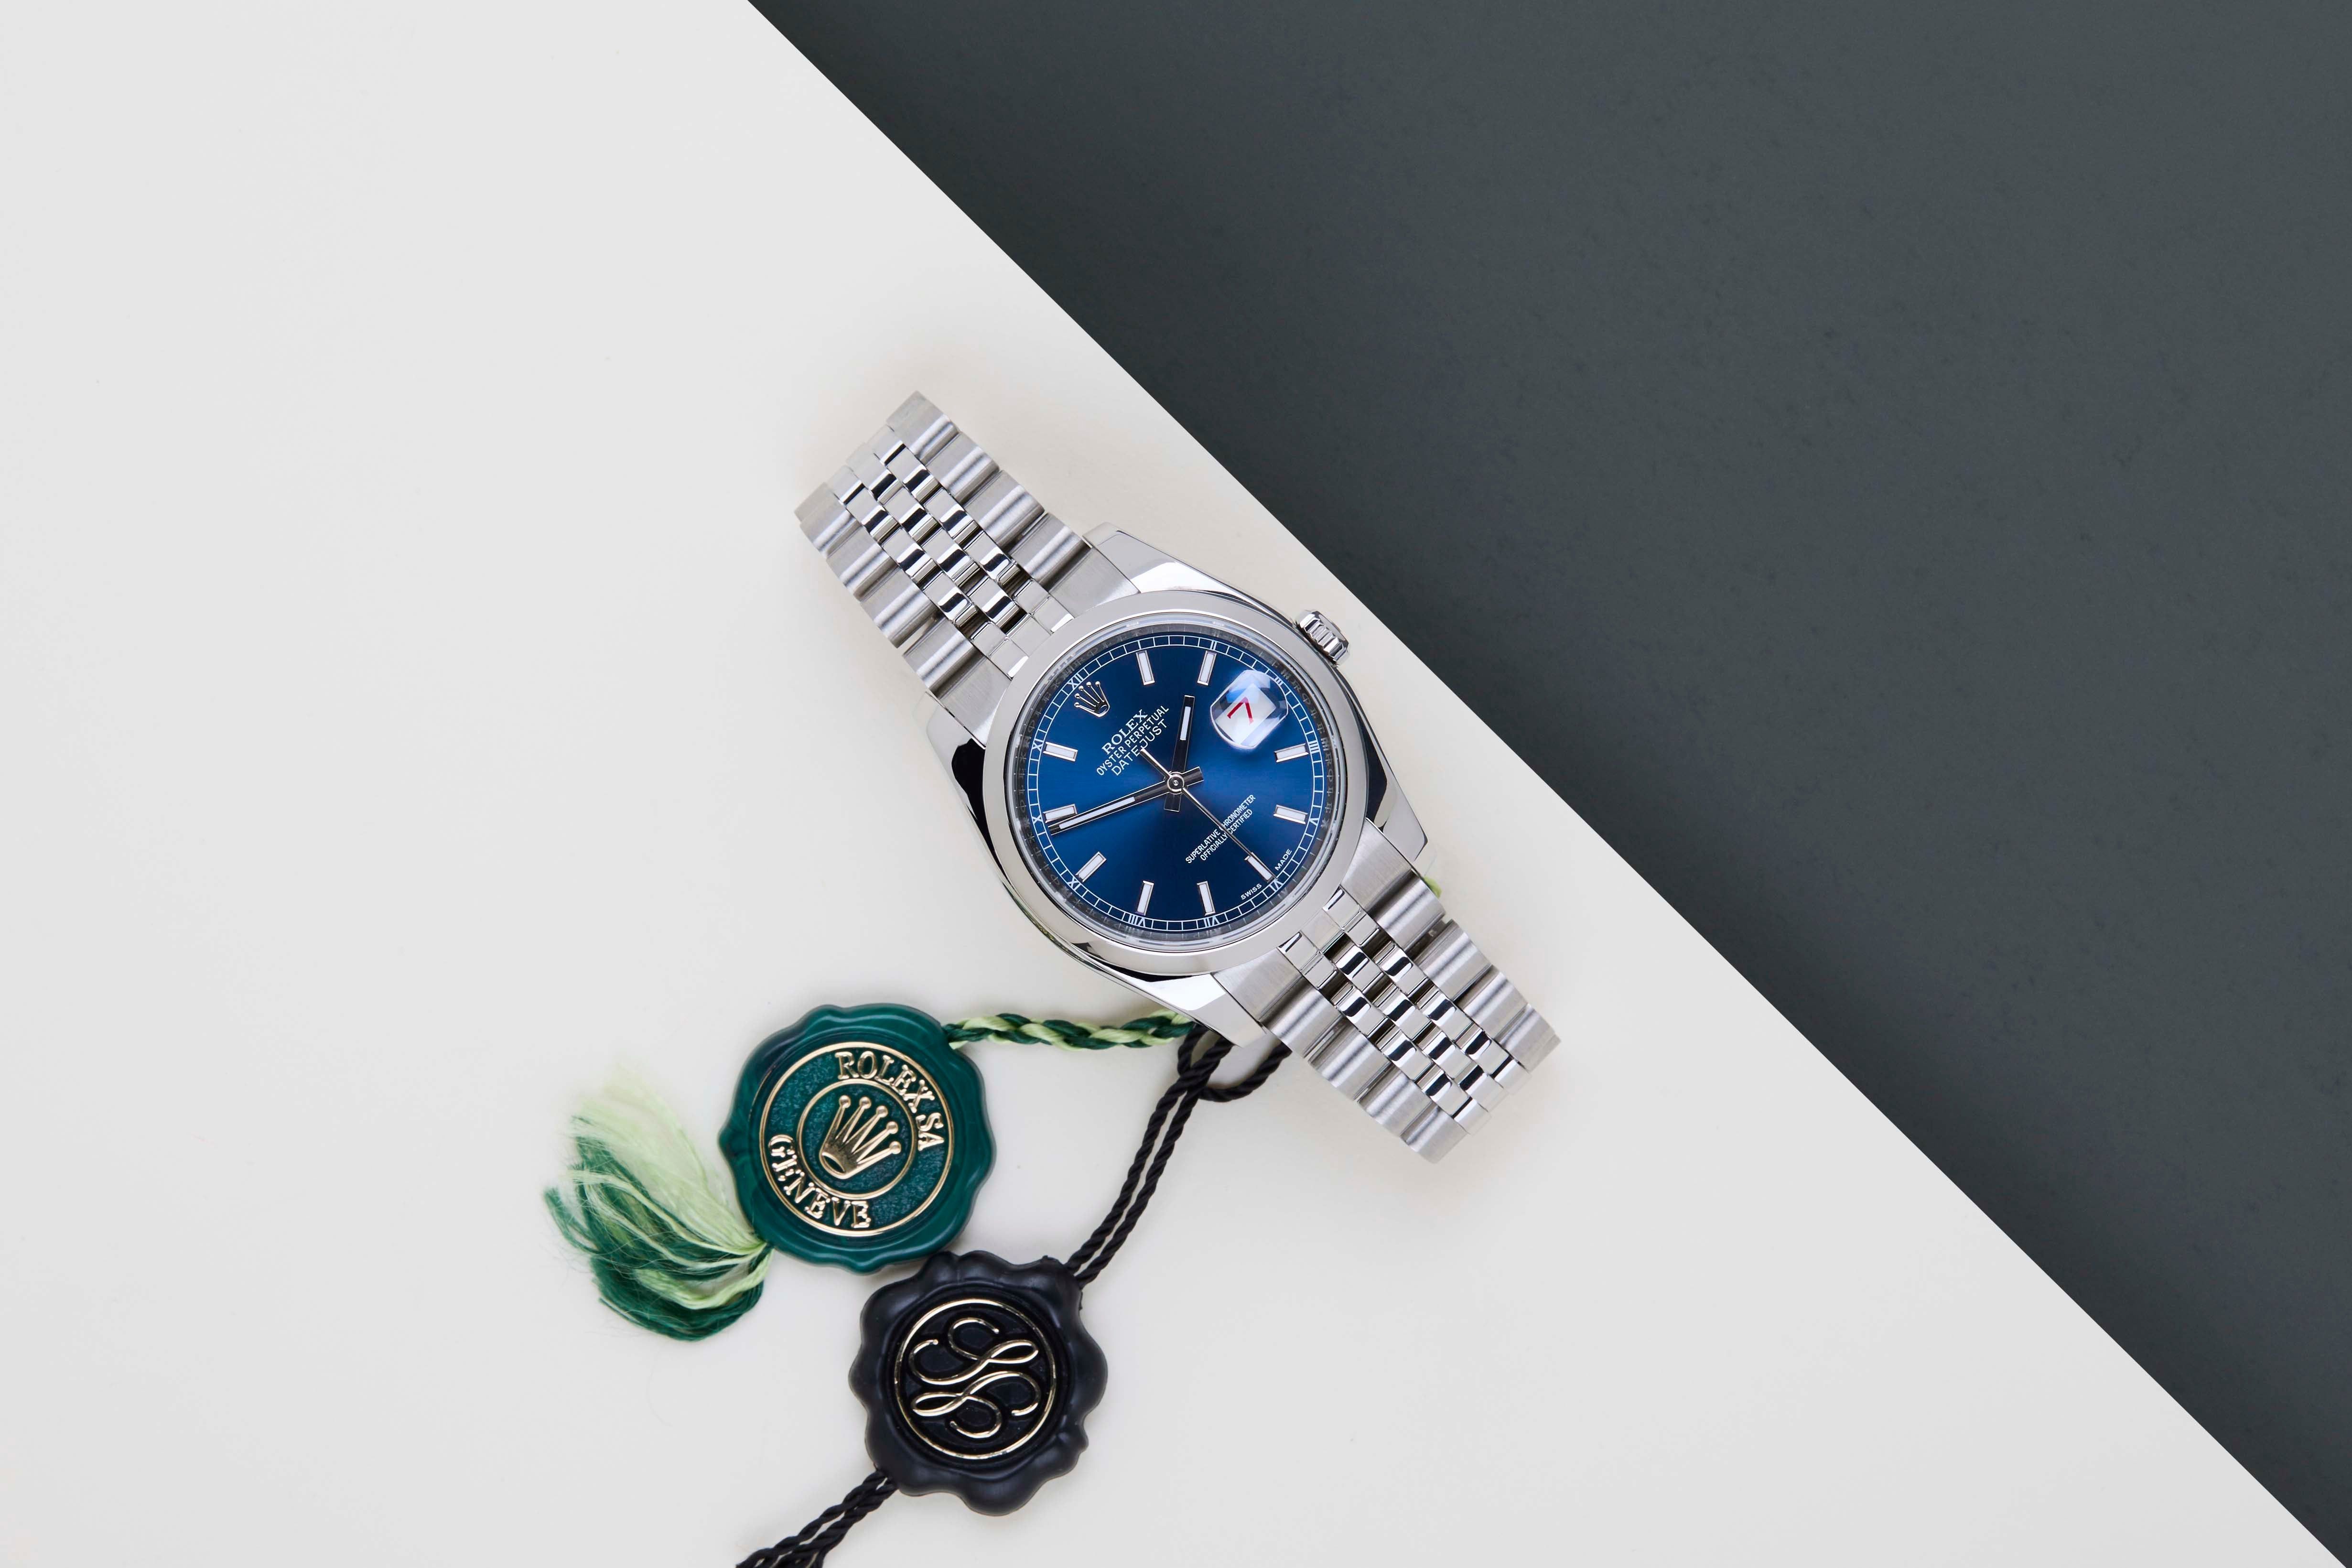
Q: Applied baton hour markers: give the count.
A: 10